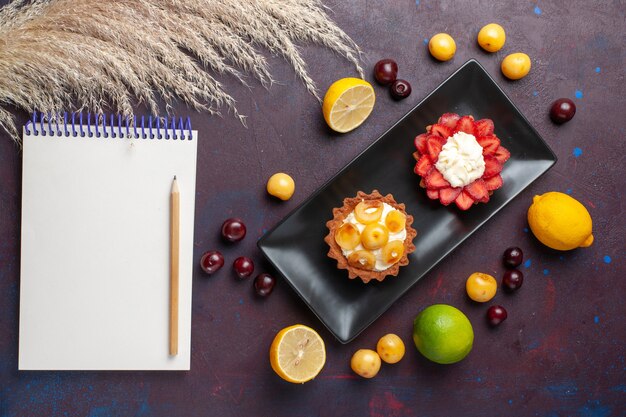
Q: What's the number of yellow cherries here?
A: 7